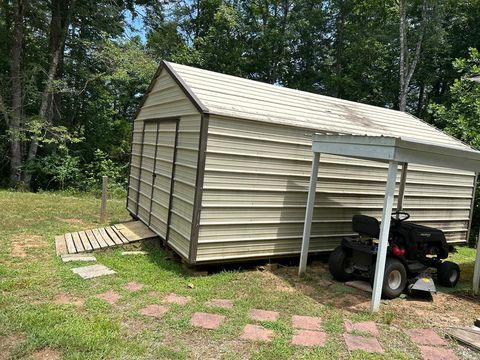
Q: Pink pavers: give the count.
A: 14